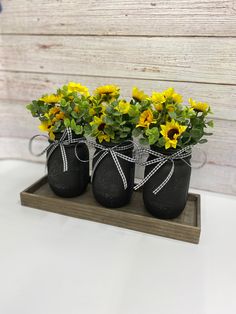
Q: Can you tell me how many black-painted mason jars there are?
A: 3